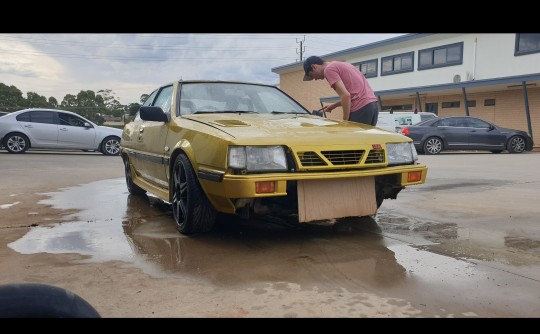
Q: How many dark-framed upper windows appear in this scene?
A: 4